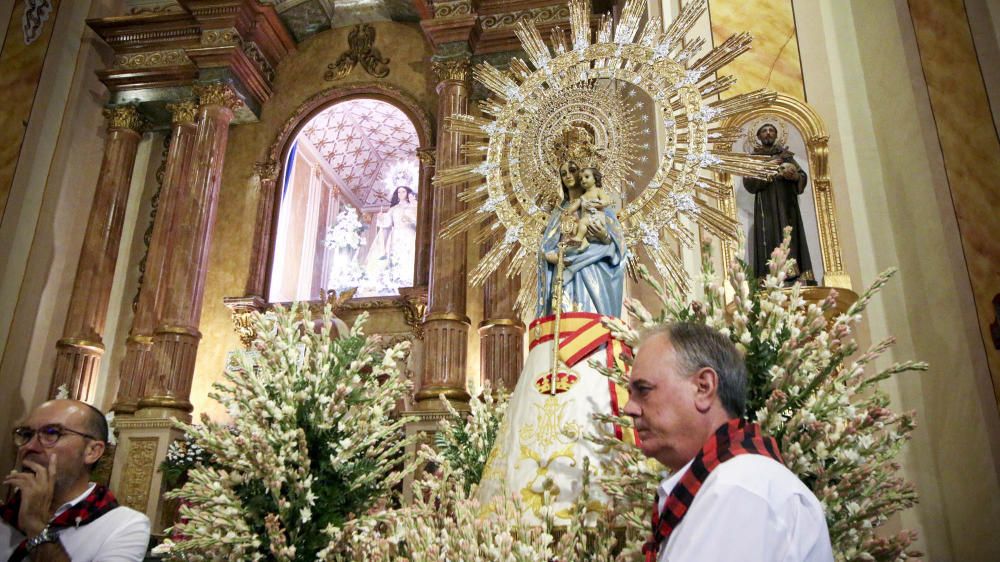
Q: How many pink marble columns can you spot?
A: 5